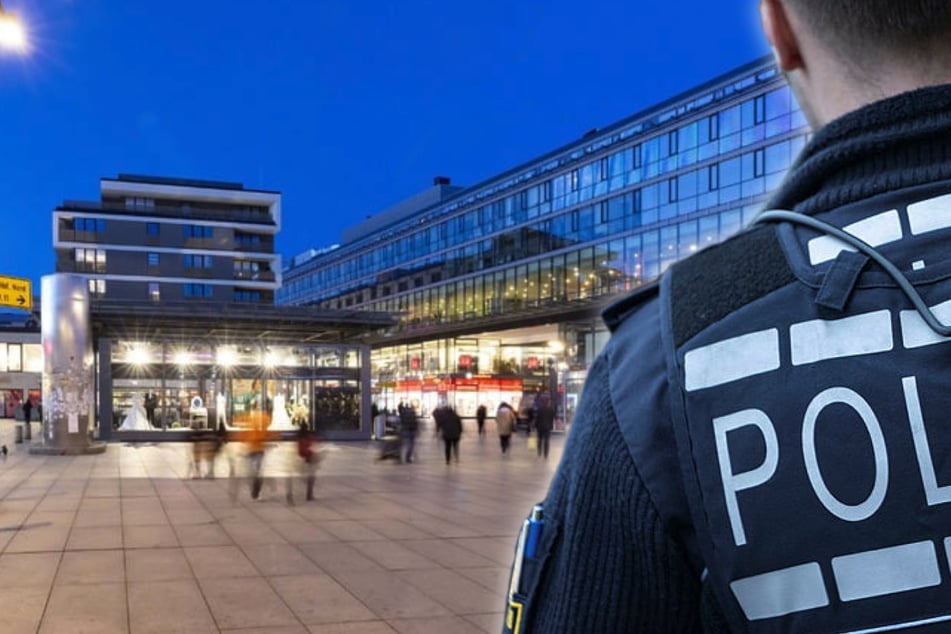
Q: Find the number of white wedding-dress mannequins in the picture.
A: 3